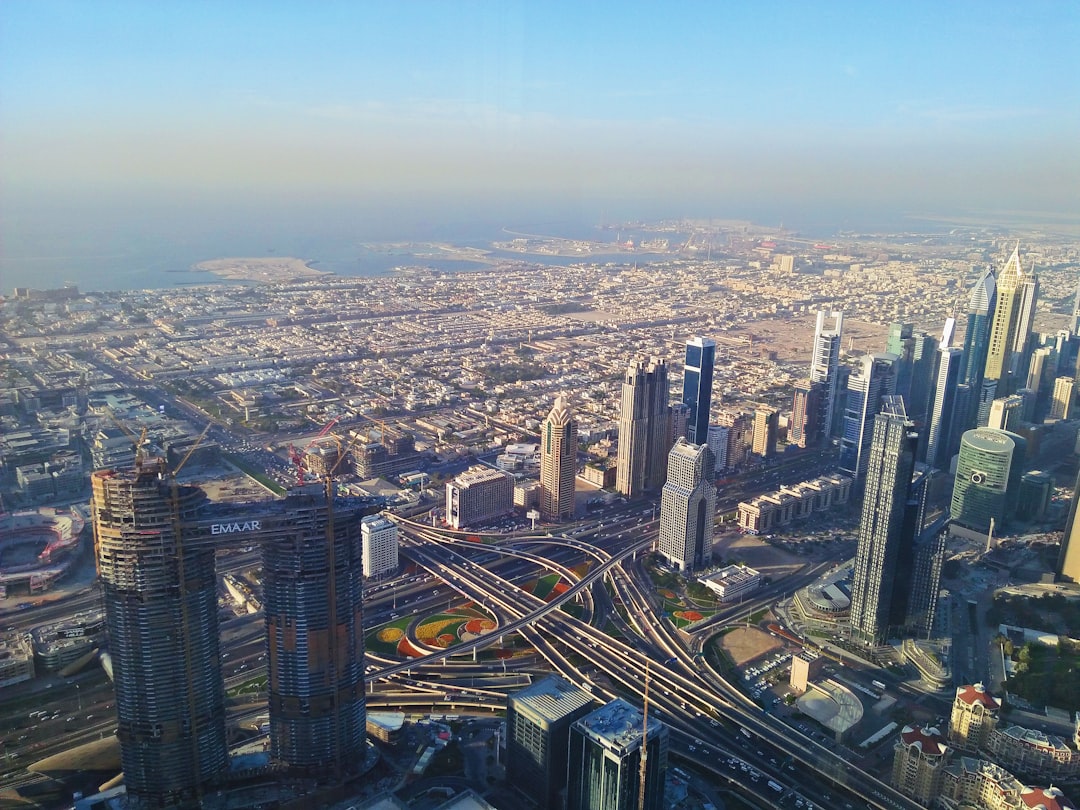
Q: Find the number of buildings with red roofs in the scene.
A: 3